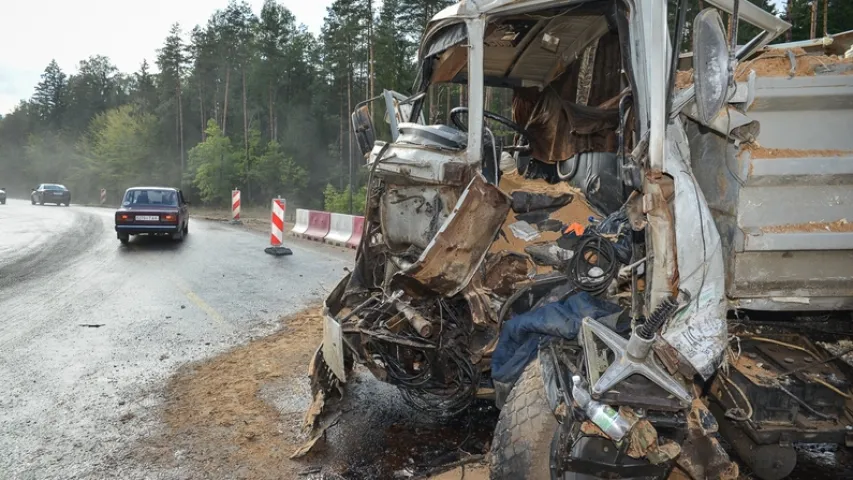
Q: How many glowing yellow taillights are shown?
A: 2